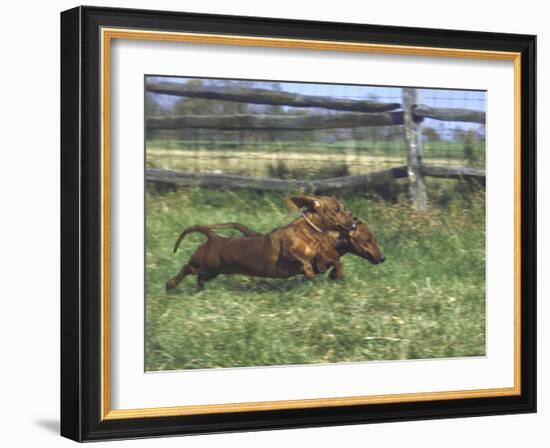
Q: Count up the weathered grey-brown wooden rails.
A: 5